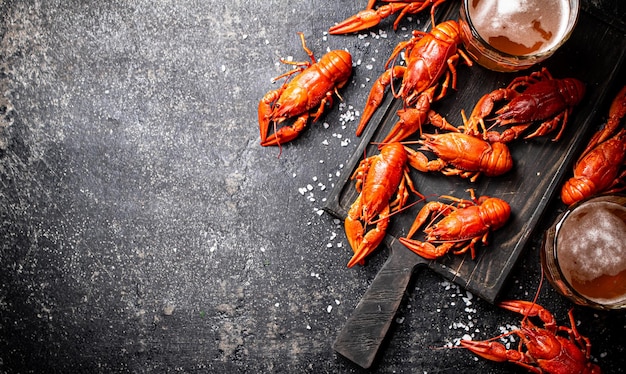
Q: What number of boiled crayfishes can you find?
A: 9